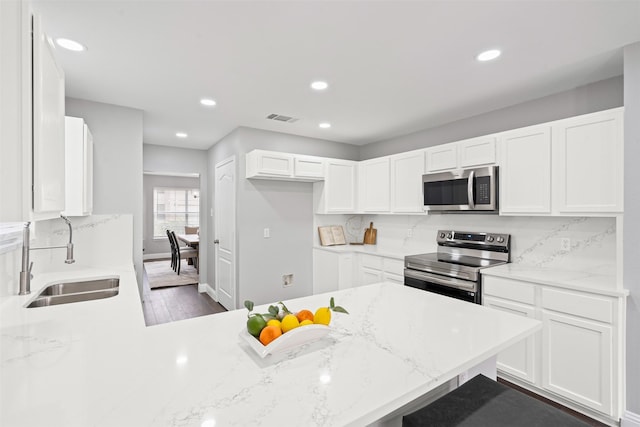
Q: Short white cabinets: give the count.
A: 4